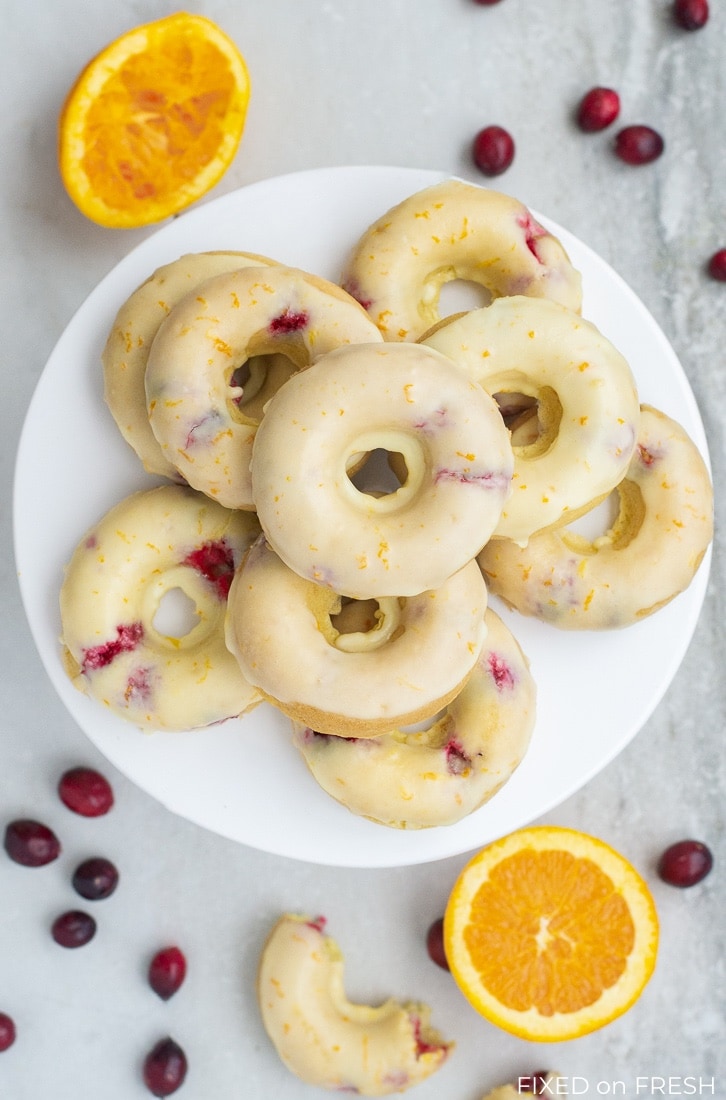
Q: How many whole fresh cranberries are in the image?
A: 15